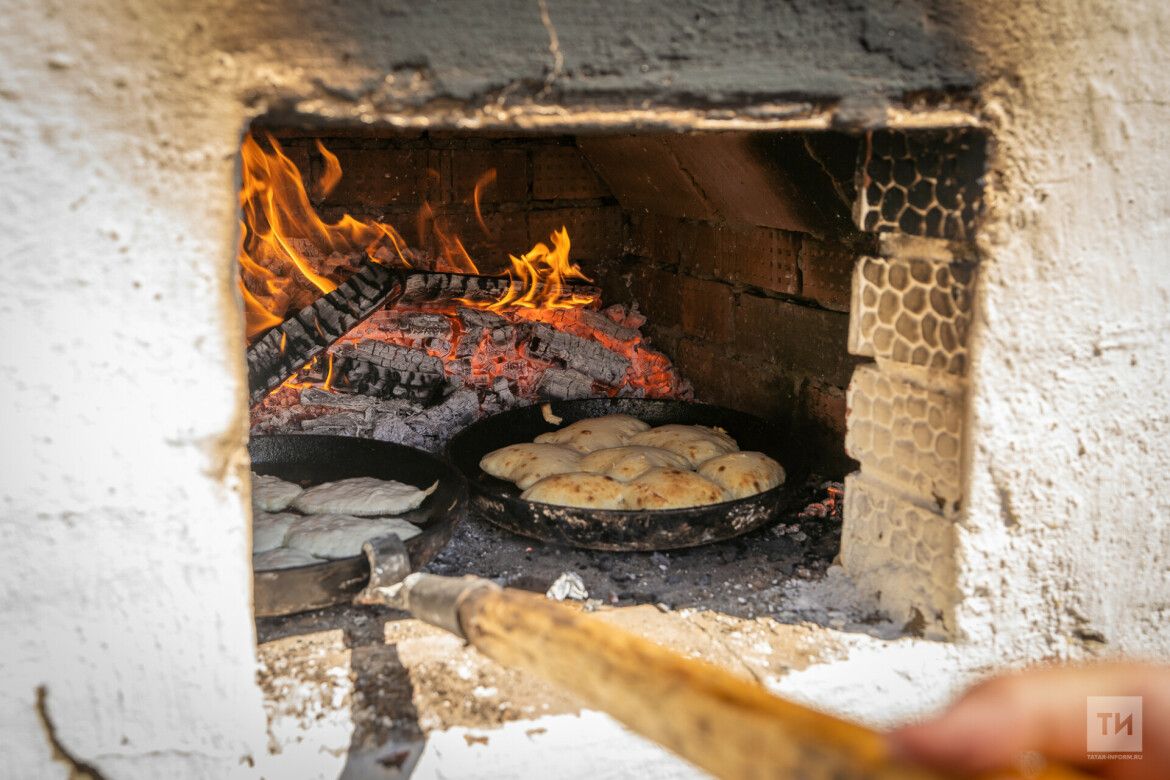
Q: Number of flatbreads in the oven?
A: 12